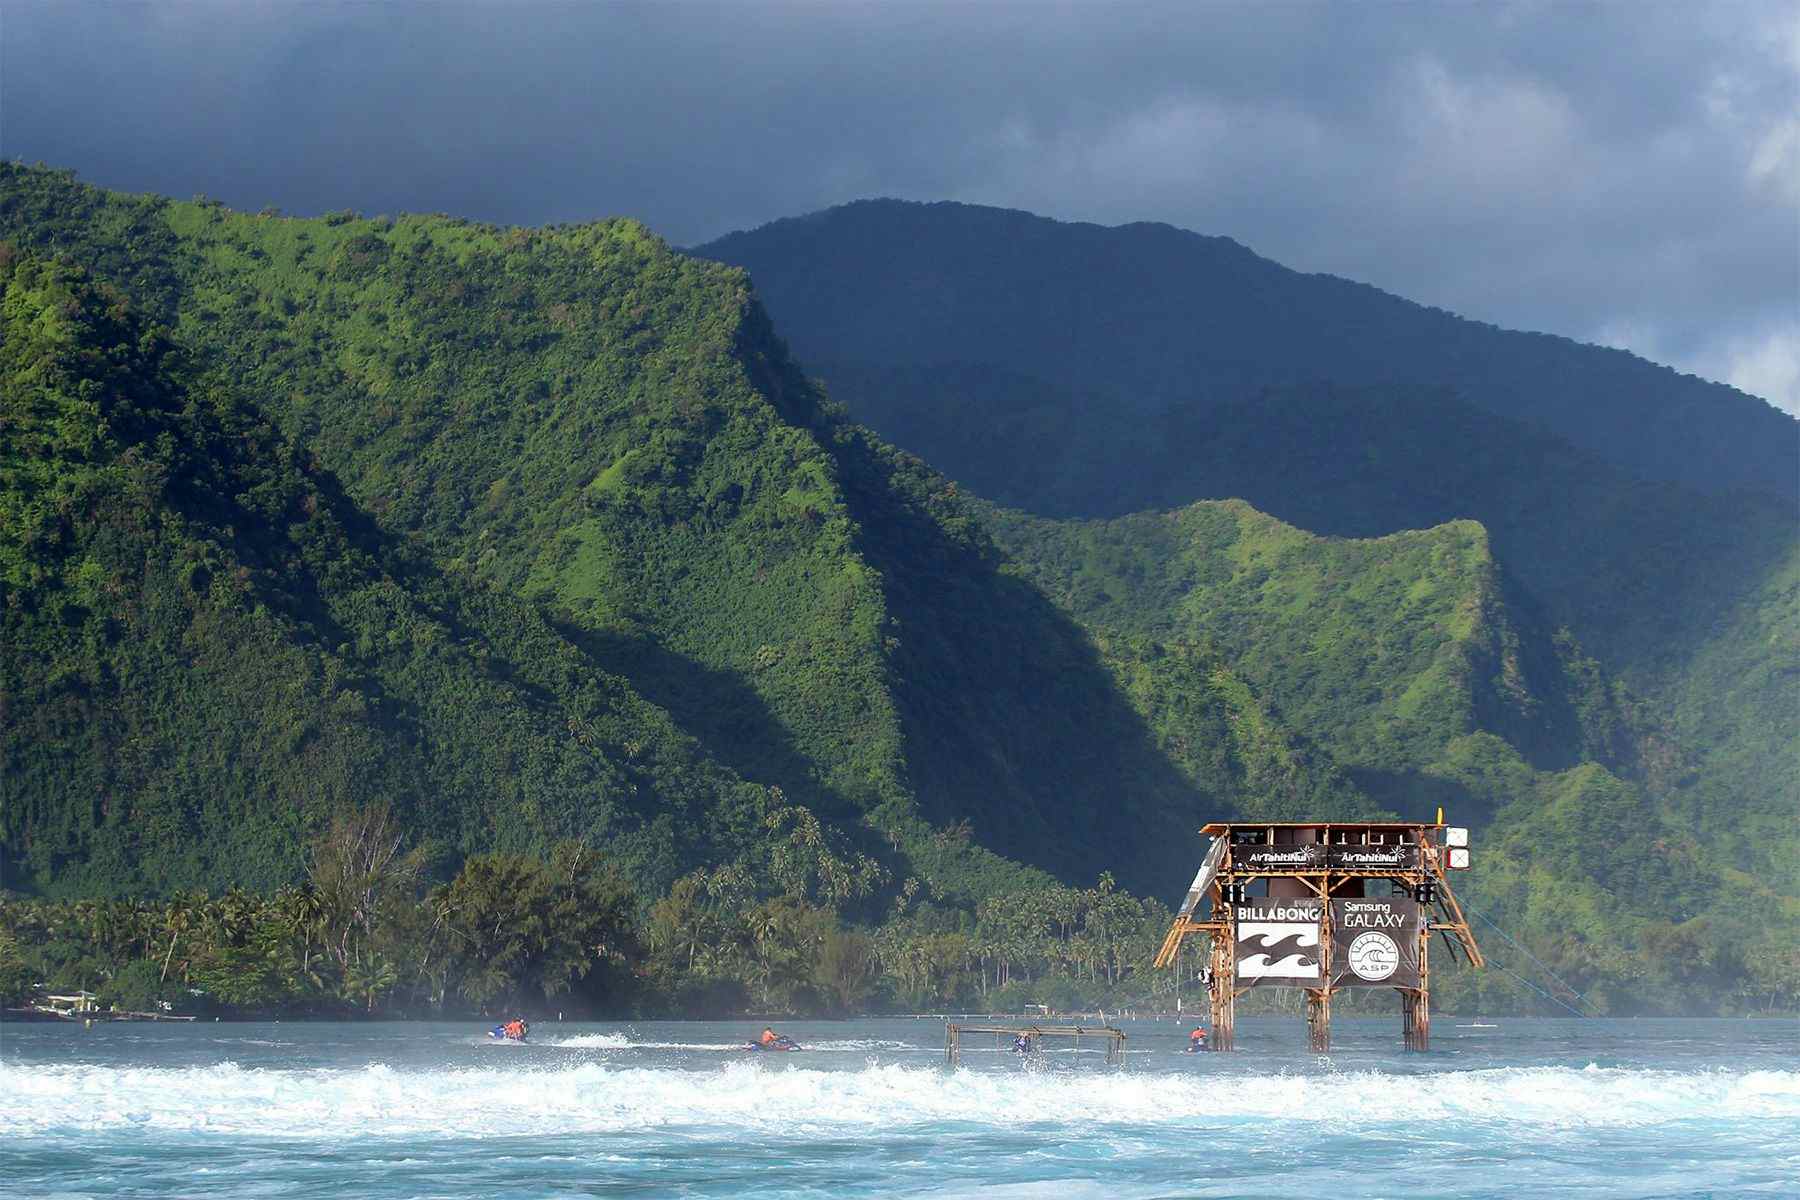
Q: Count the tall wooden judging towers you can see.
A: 1